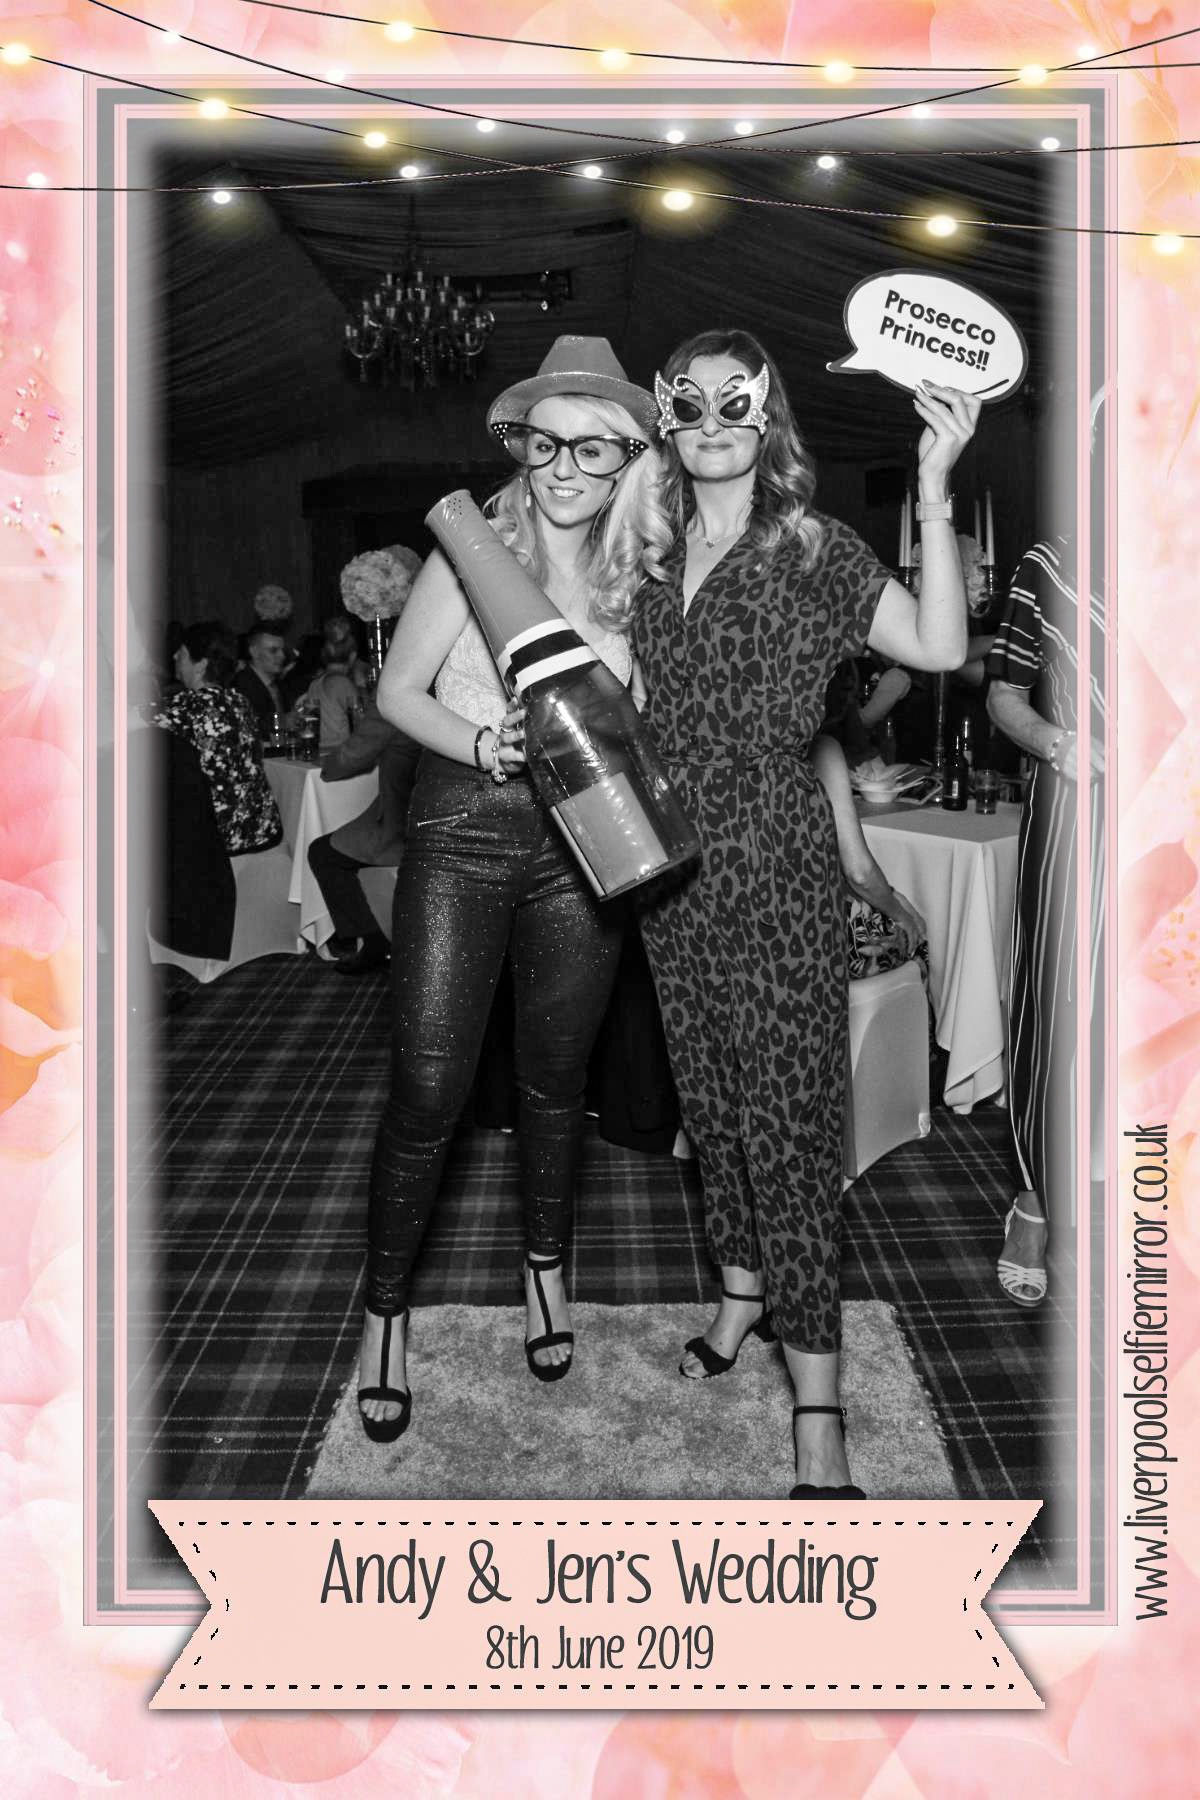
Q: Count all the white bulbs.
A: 13